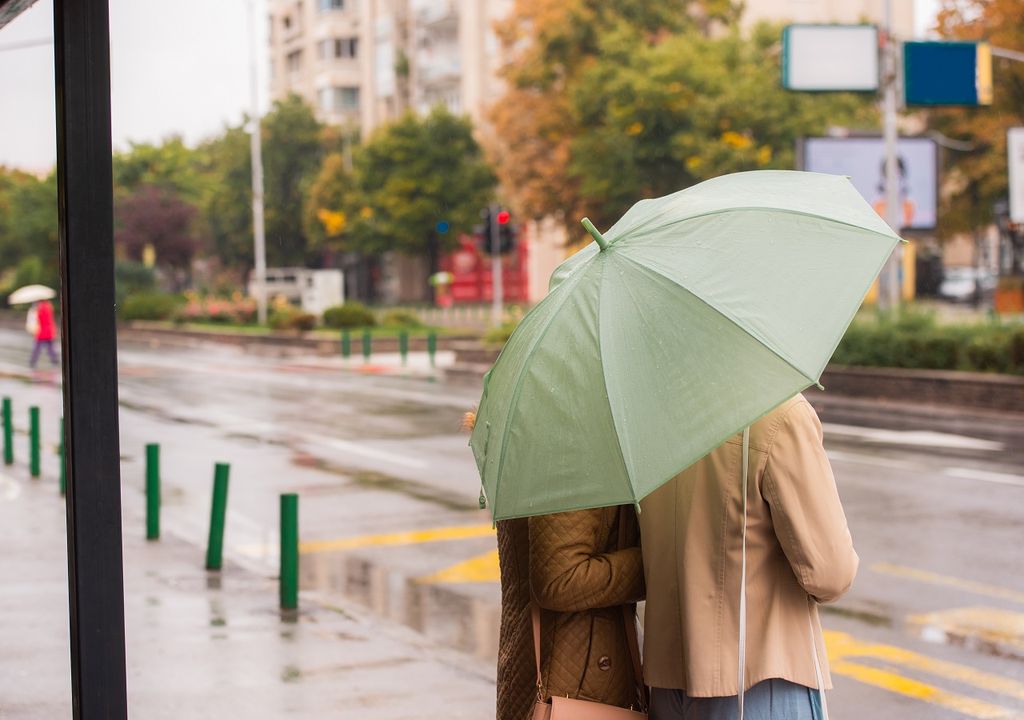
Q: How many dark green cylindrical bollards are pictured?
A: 10